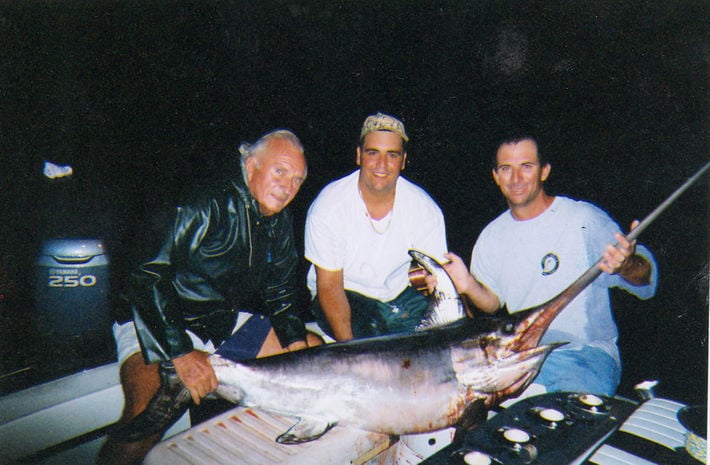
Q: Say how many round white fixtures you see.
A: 4